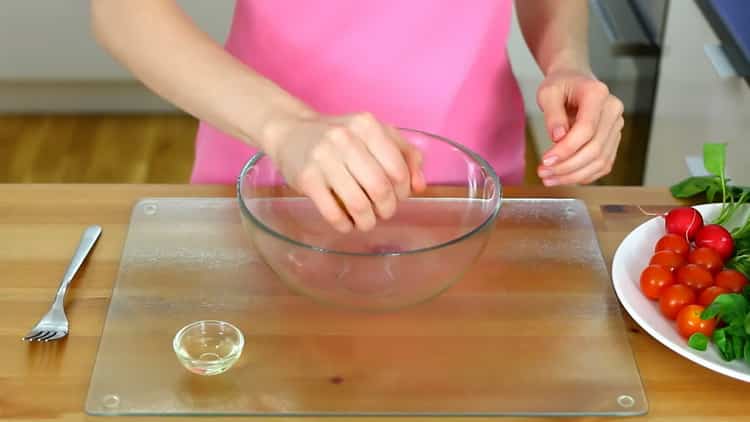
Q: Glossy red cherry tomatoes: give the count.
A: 9